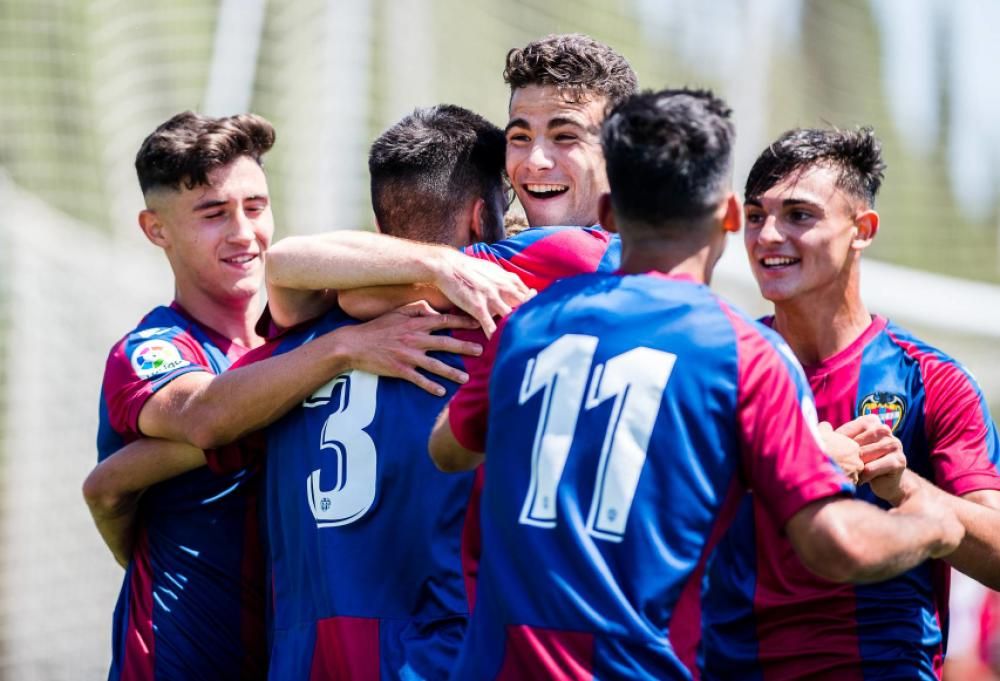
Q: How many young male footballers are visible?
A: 5